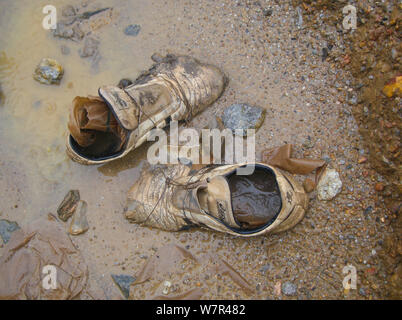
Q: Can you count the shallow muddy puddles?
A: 1